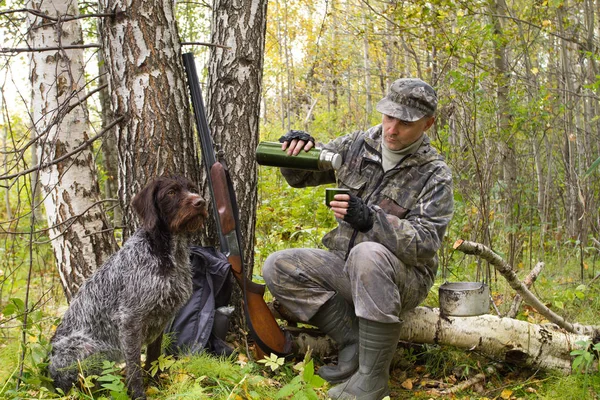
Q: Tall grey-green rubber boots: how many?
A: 2